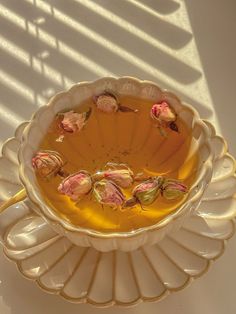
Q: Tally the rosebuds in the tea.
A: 9